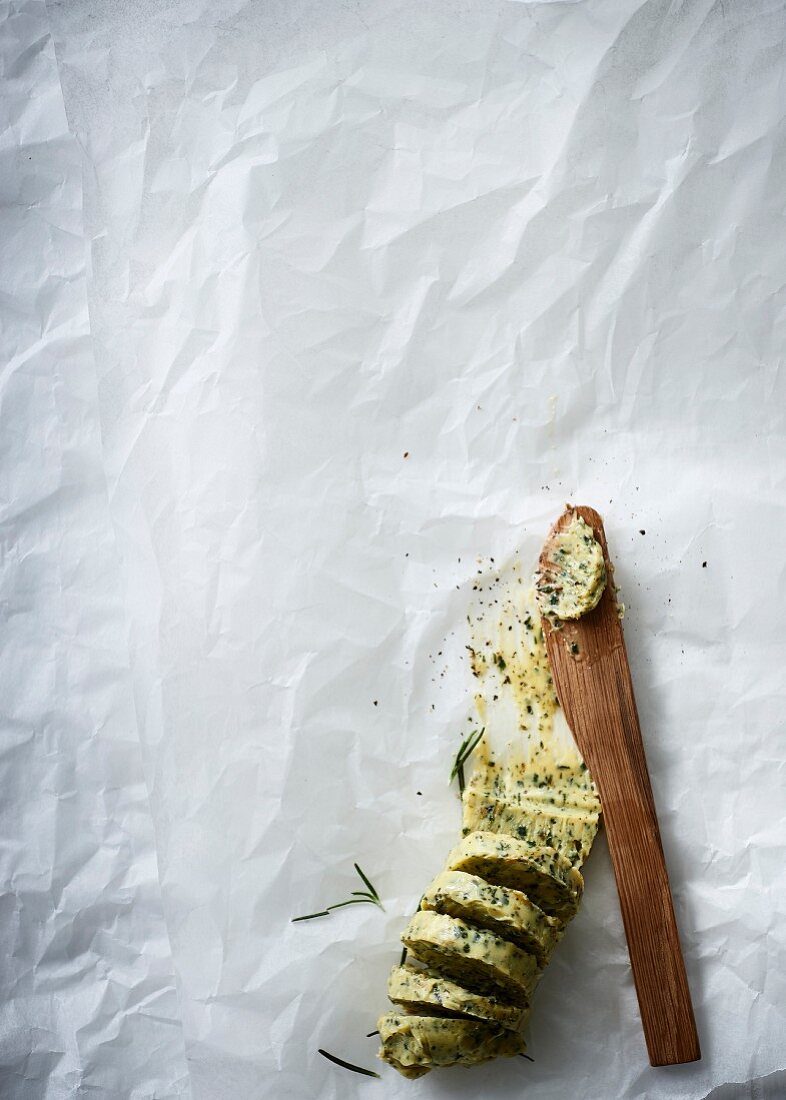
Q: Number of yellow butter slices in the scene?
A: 5